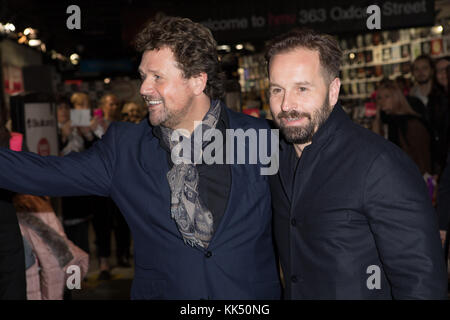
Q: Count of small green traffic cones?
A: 0